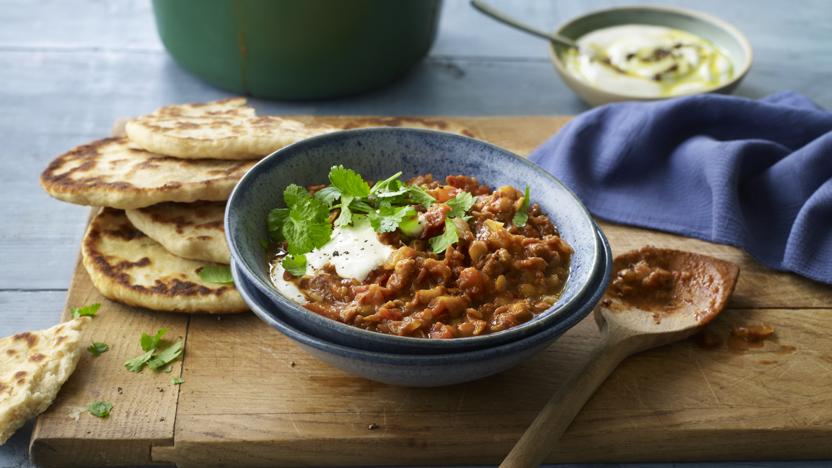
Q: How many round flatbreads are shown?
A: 4